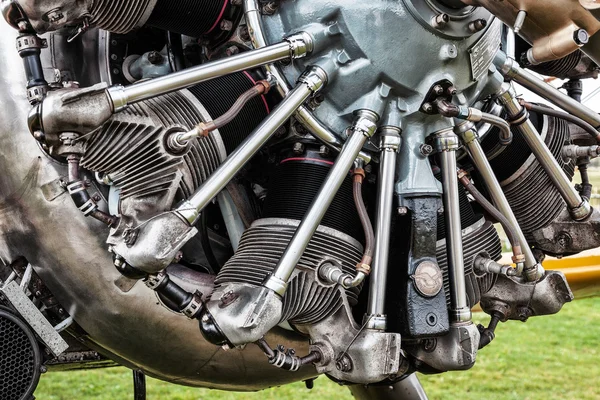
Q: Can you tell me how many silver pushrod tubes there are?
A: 8